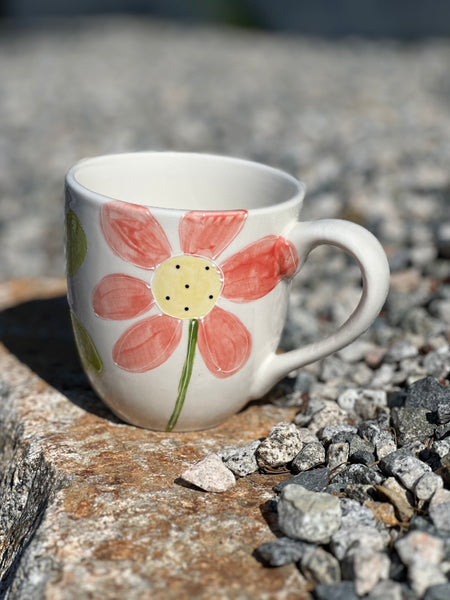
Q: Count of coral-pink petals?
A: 6